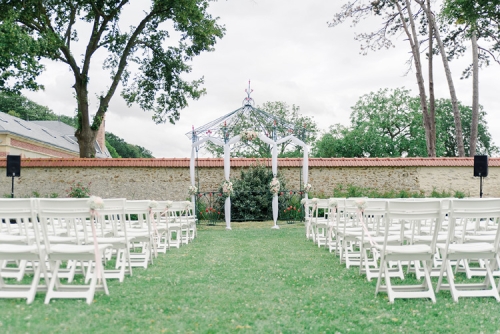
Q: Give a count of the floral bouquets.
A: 13